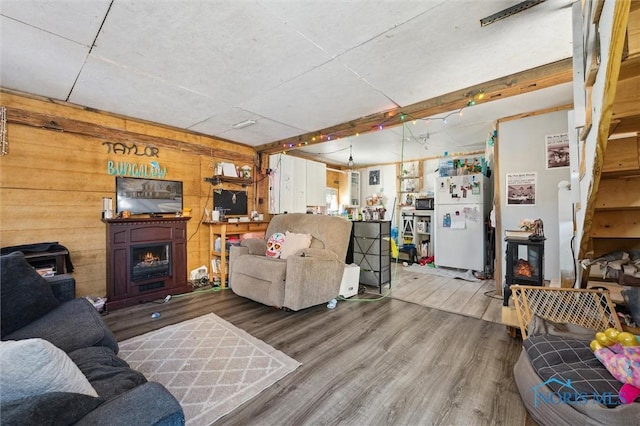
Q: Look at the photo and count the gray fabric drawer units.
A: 1